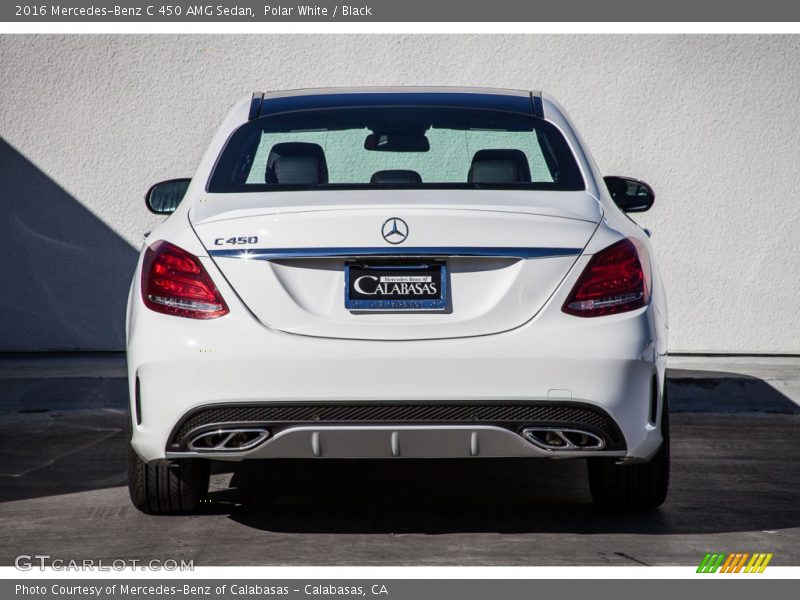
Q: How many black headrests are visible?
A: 3